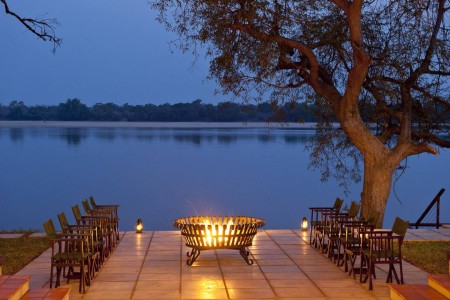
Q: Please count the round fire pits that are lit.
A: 1